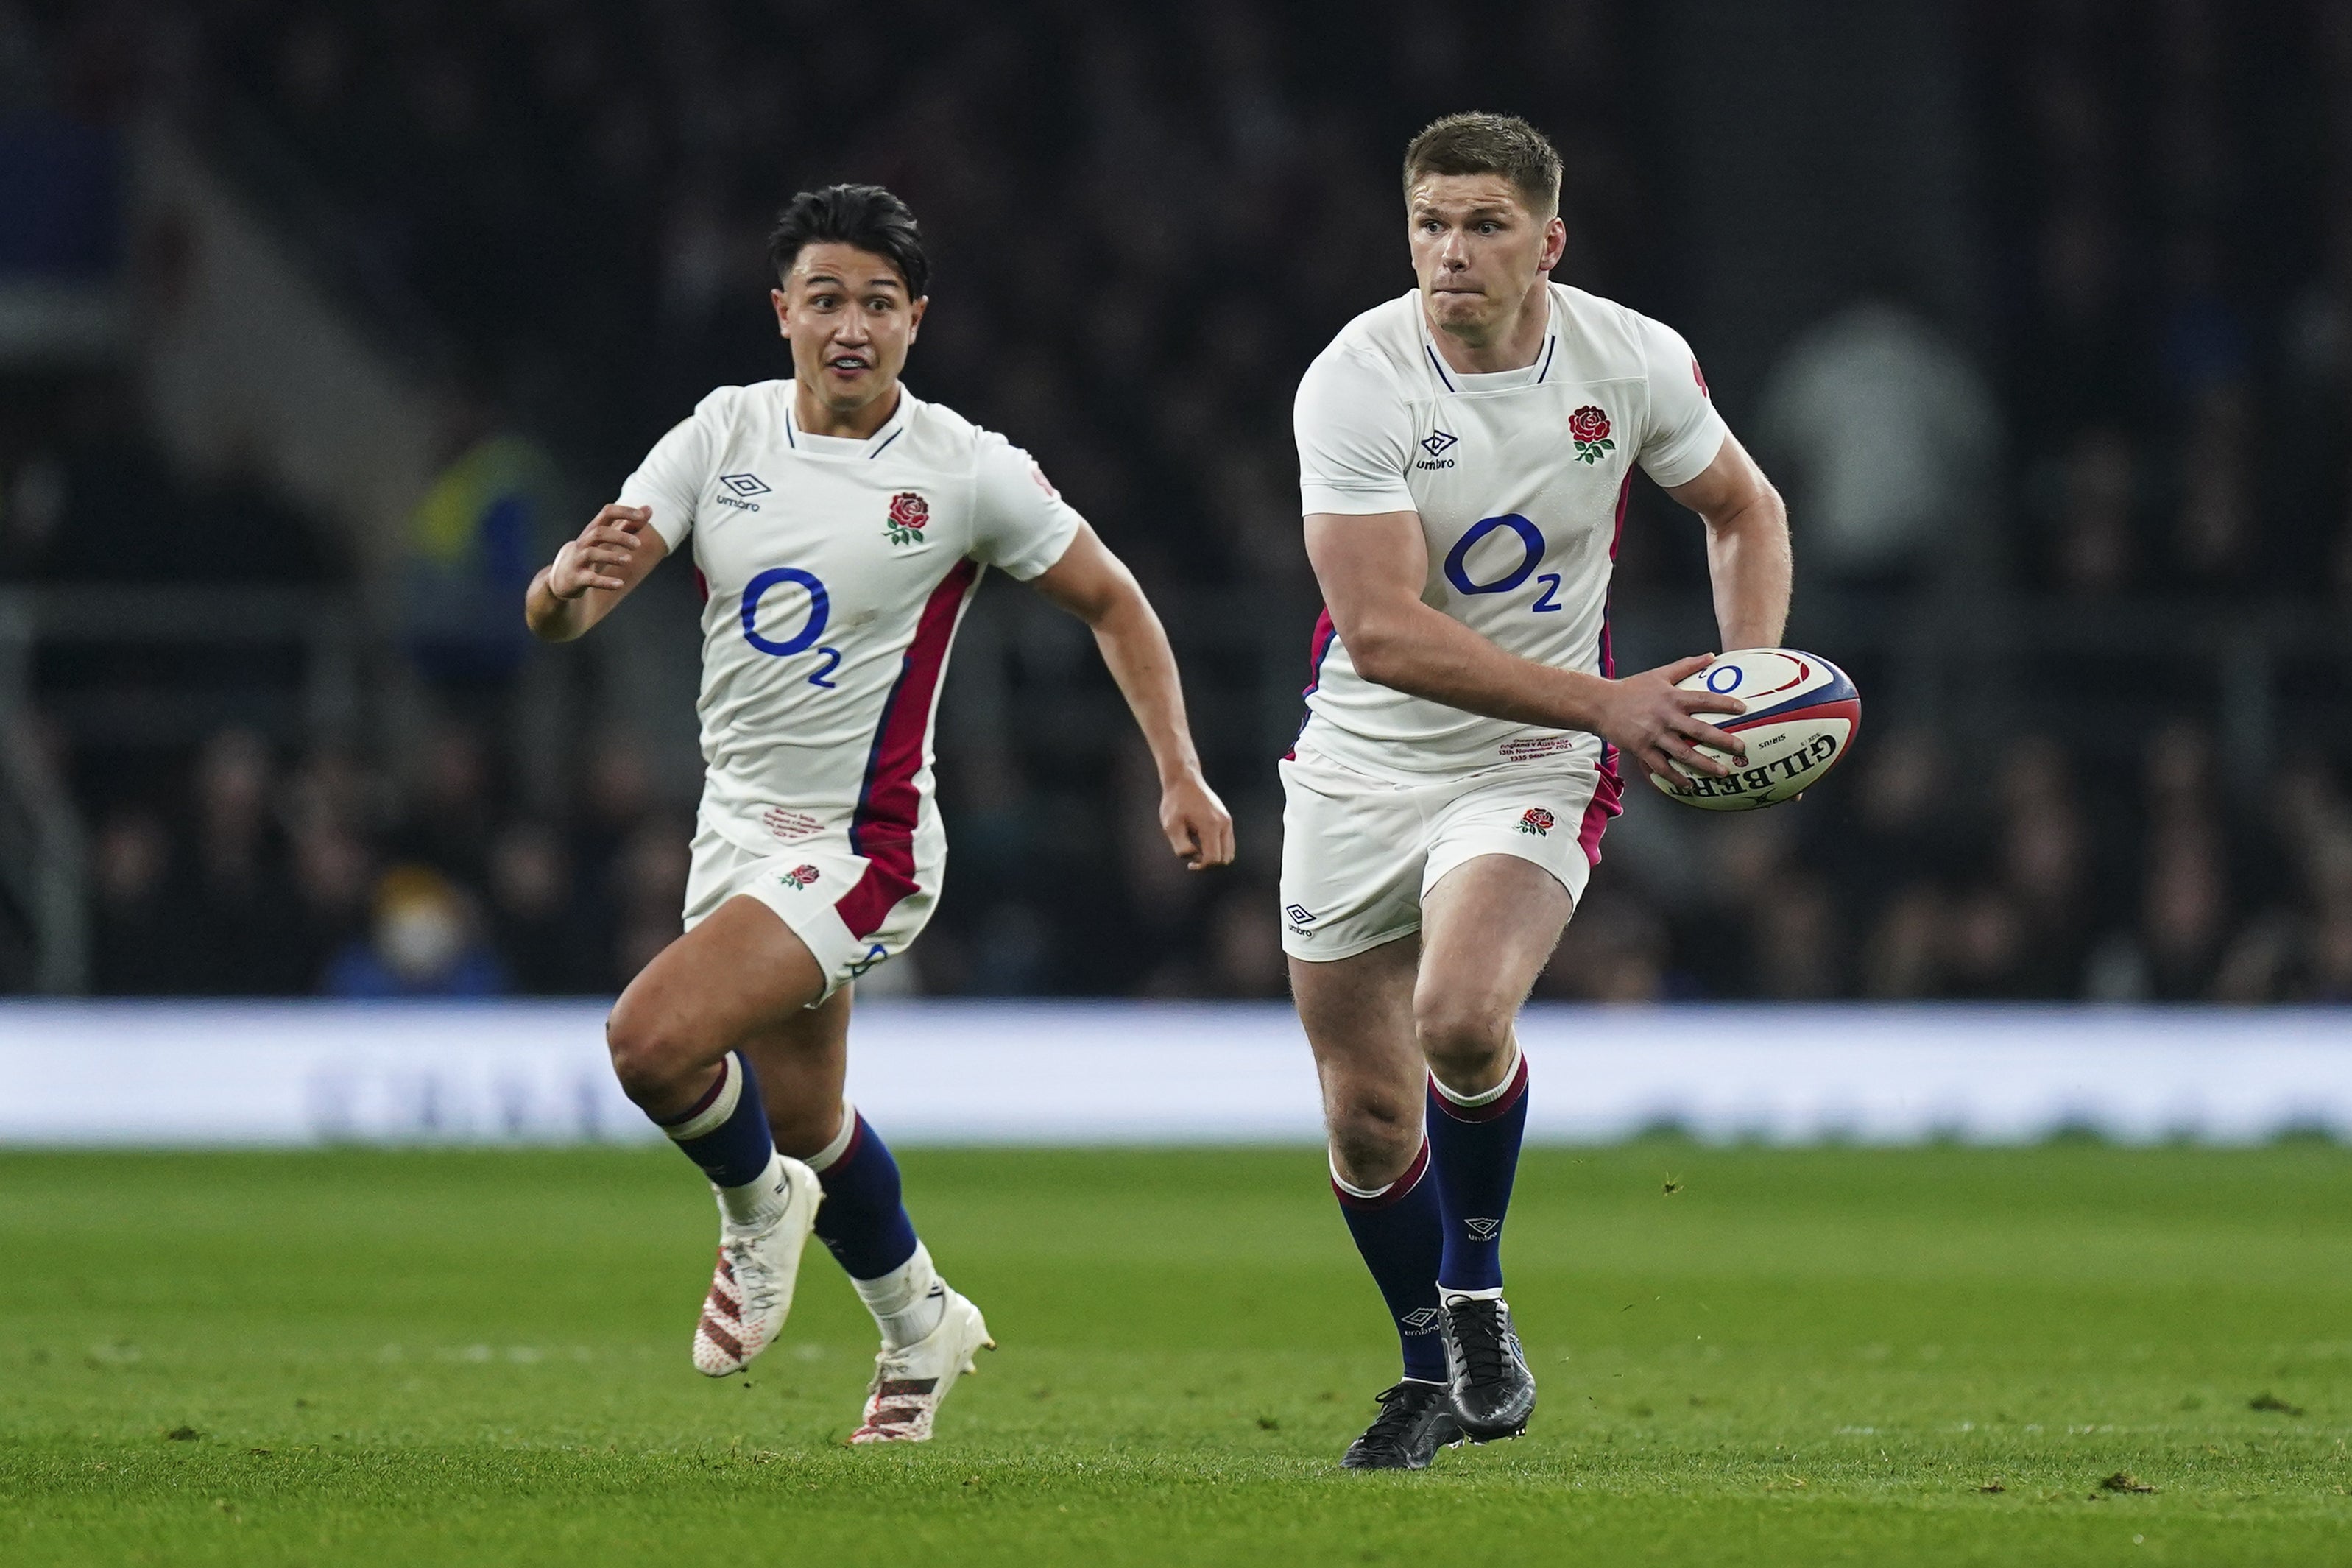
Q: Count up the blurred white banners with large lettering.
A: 1